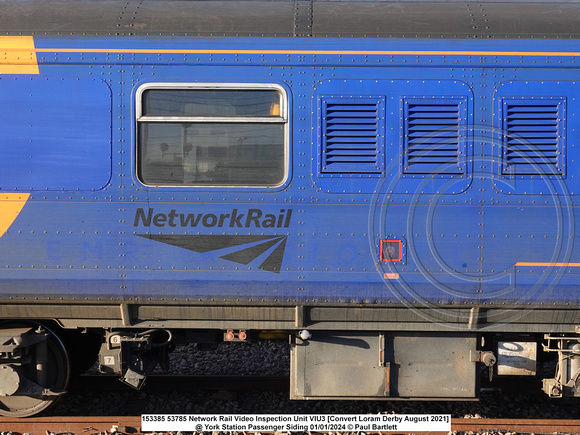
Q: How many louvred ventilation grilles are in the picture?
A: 3